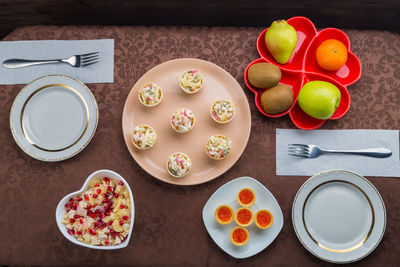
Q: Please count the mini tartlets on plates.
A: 12